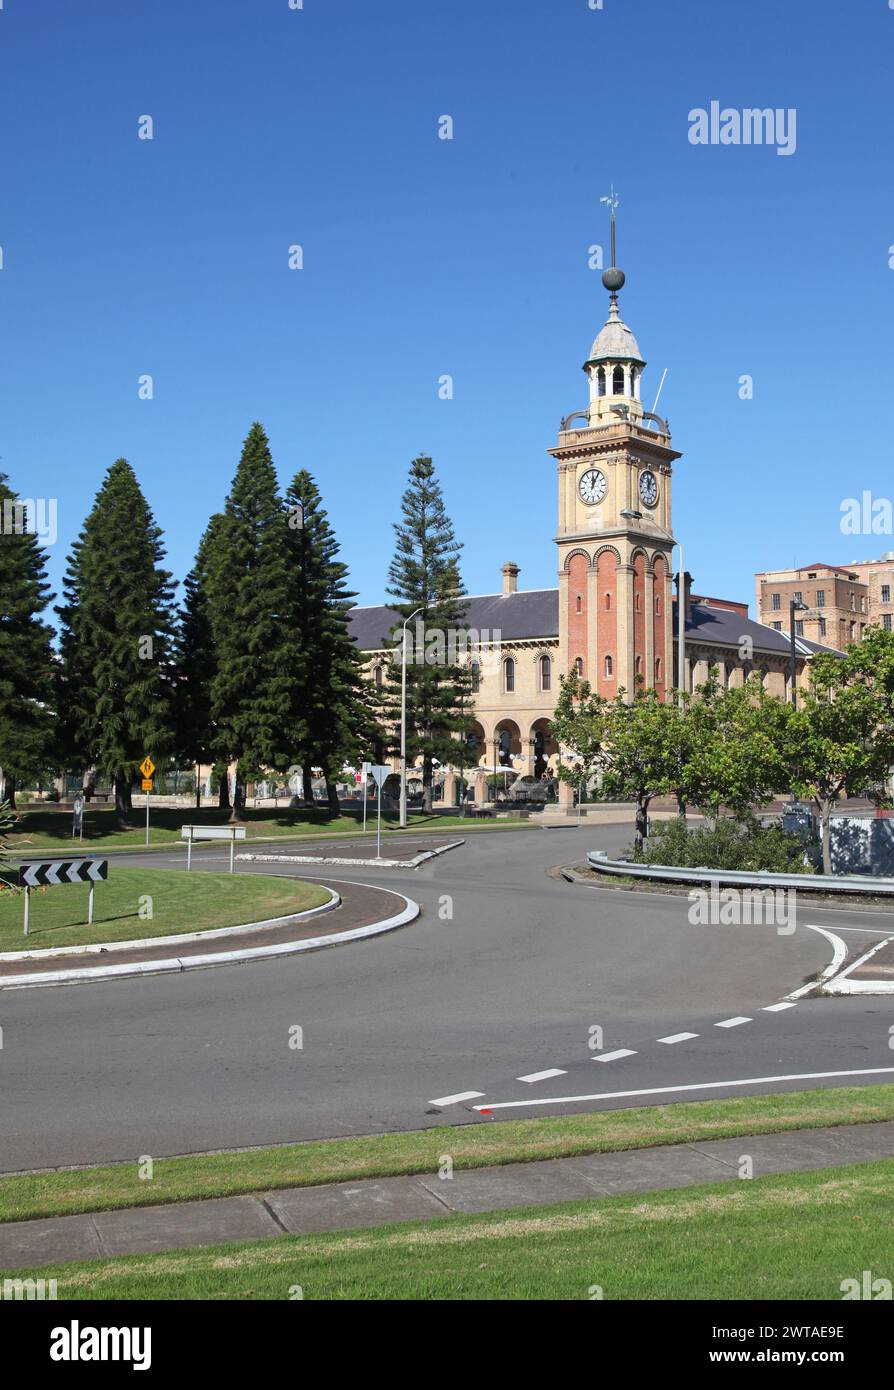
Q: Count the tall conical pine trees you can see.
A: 6